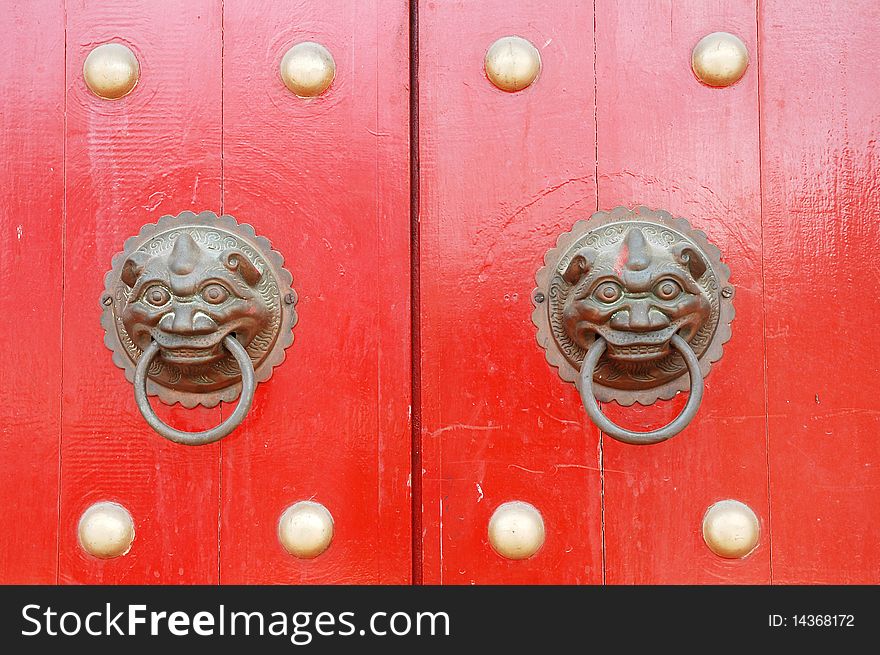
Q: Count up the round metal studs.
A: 8